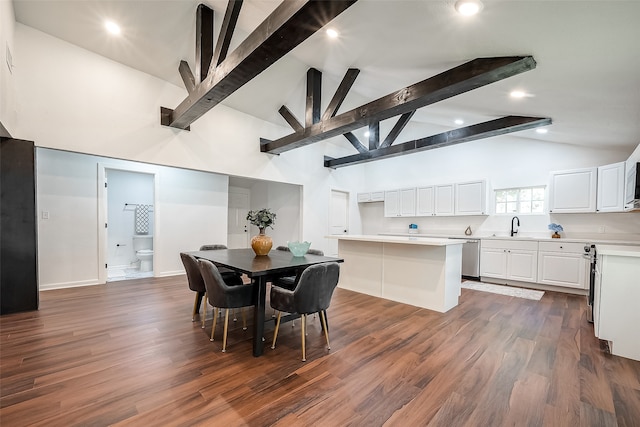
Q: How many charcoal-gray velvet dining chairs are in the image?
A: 6